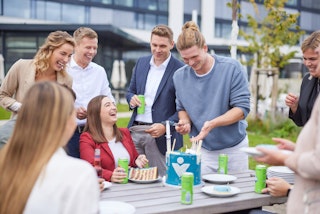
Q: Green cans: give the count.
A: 5